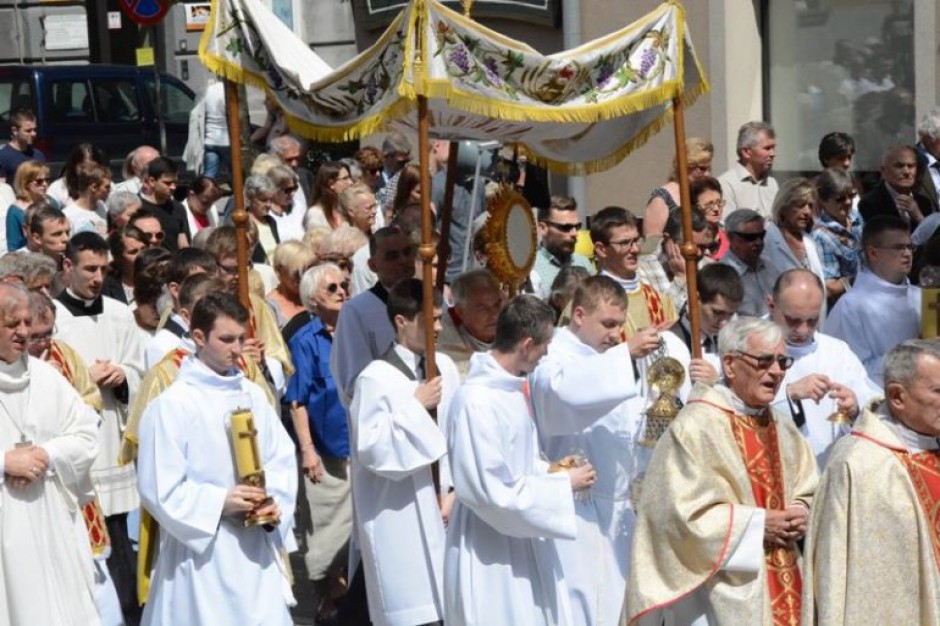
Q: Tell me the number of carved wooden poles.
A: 4